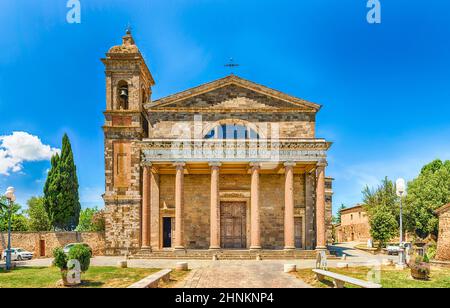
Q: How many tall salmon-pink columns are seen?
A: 6